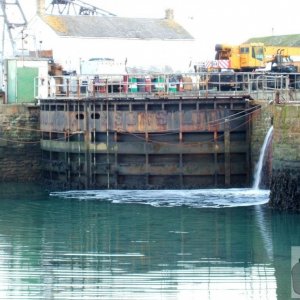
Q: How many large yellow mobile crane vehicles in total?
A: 1